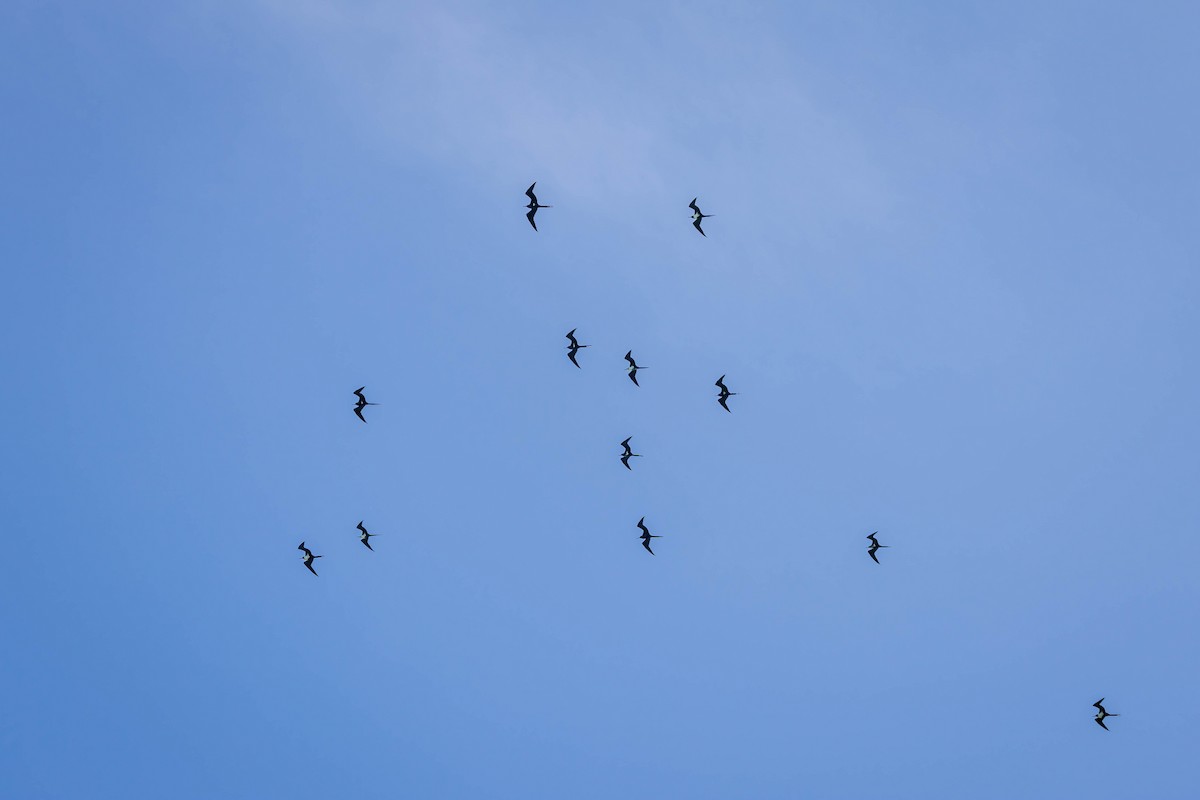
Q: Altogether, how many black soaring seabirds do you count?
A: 12